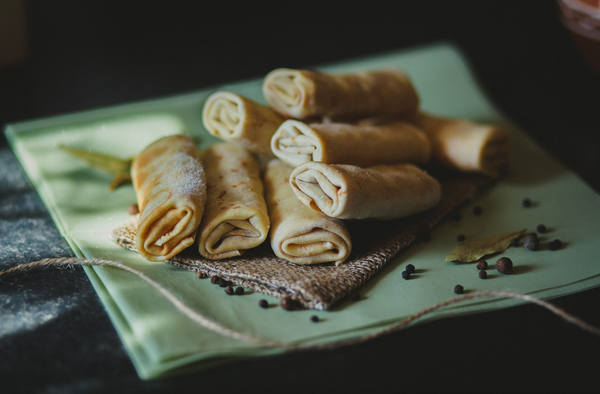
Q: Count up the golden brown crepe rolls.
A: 8